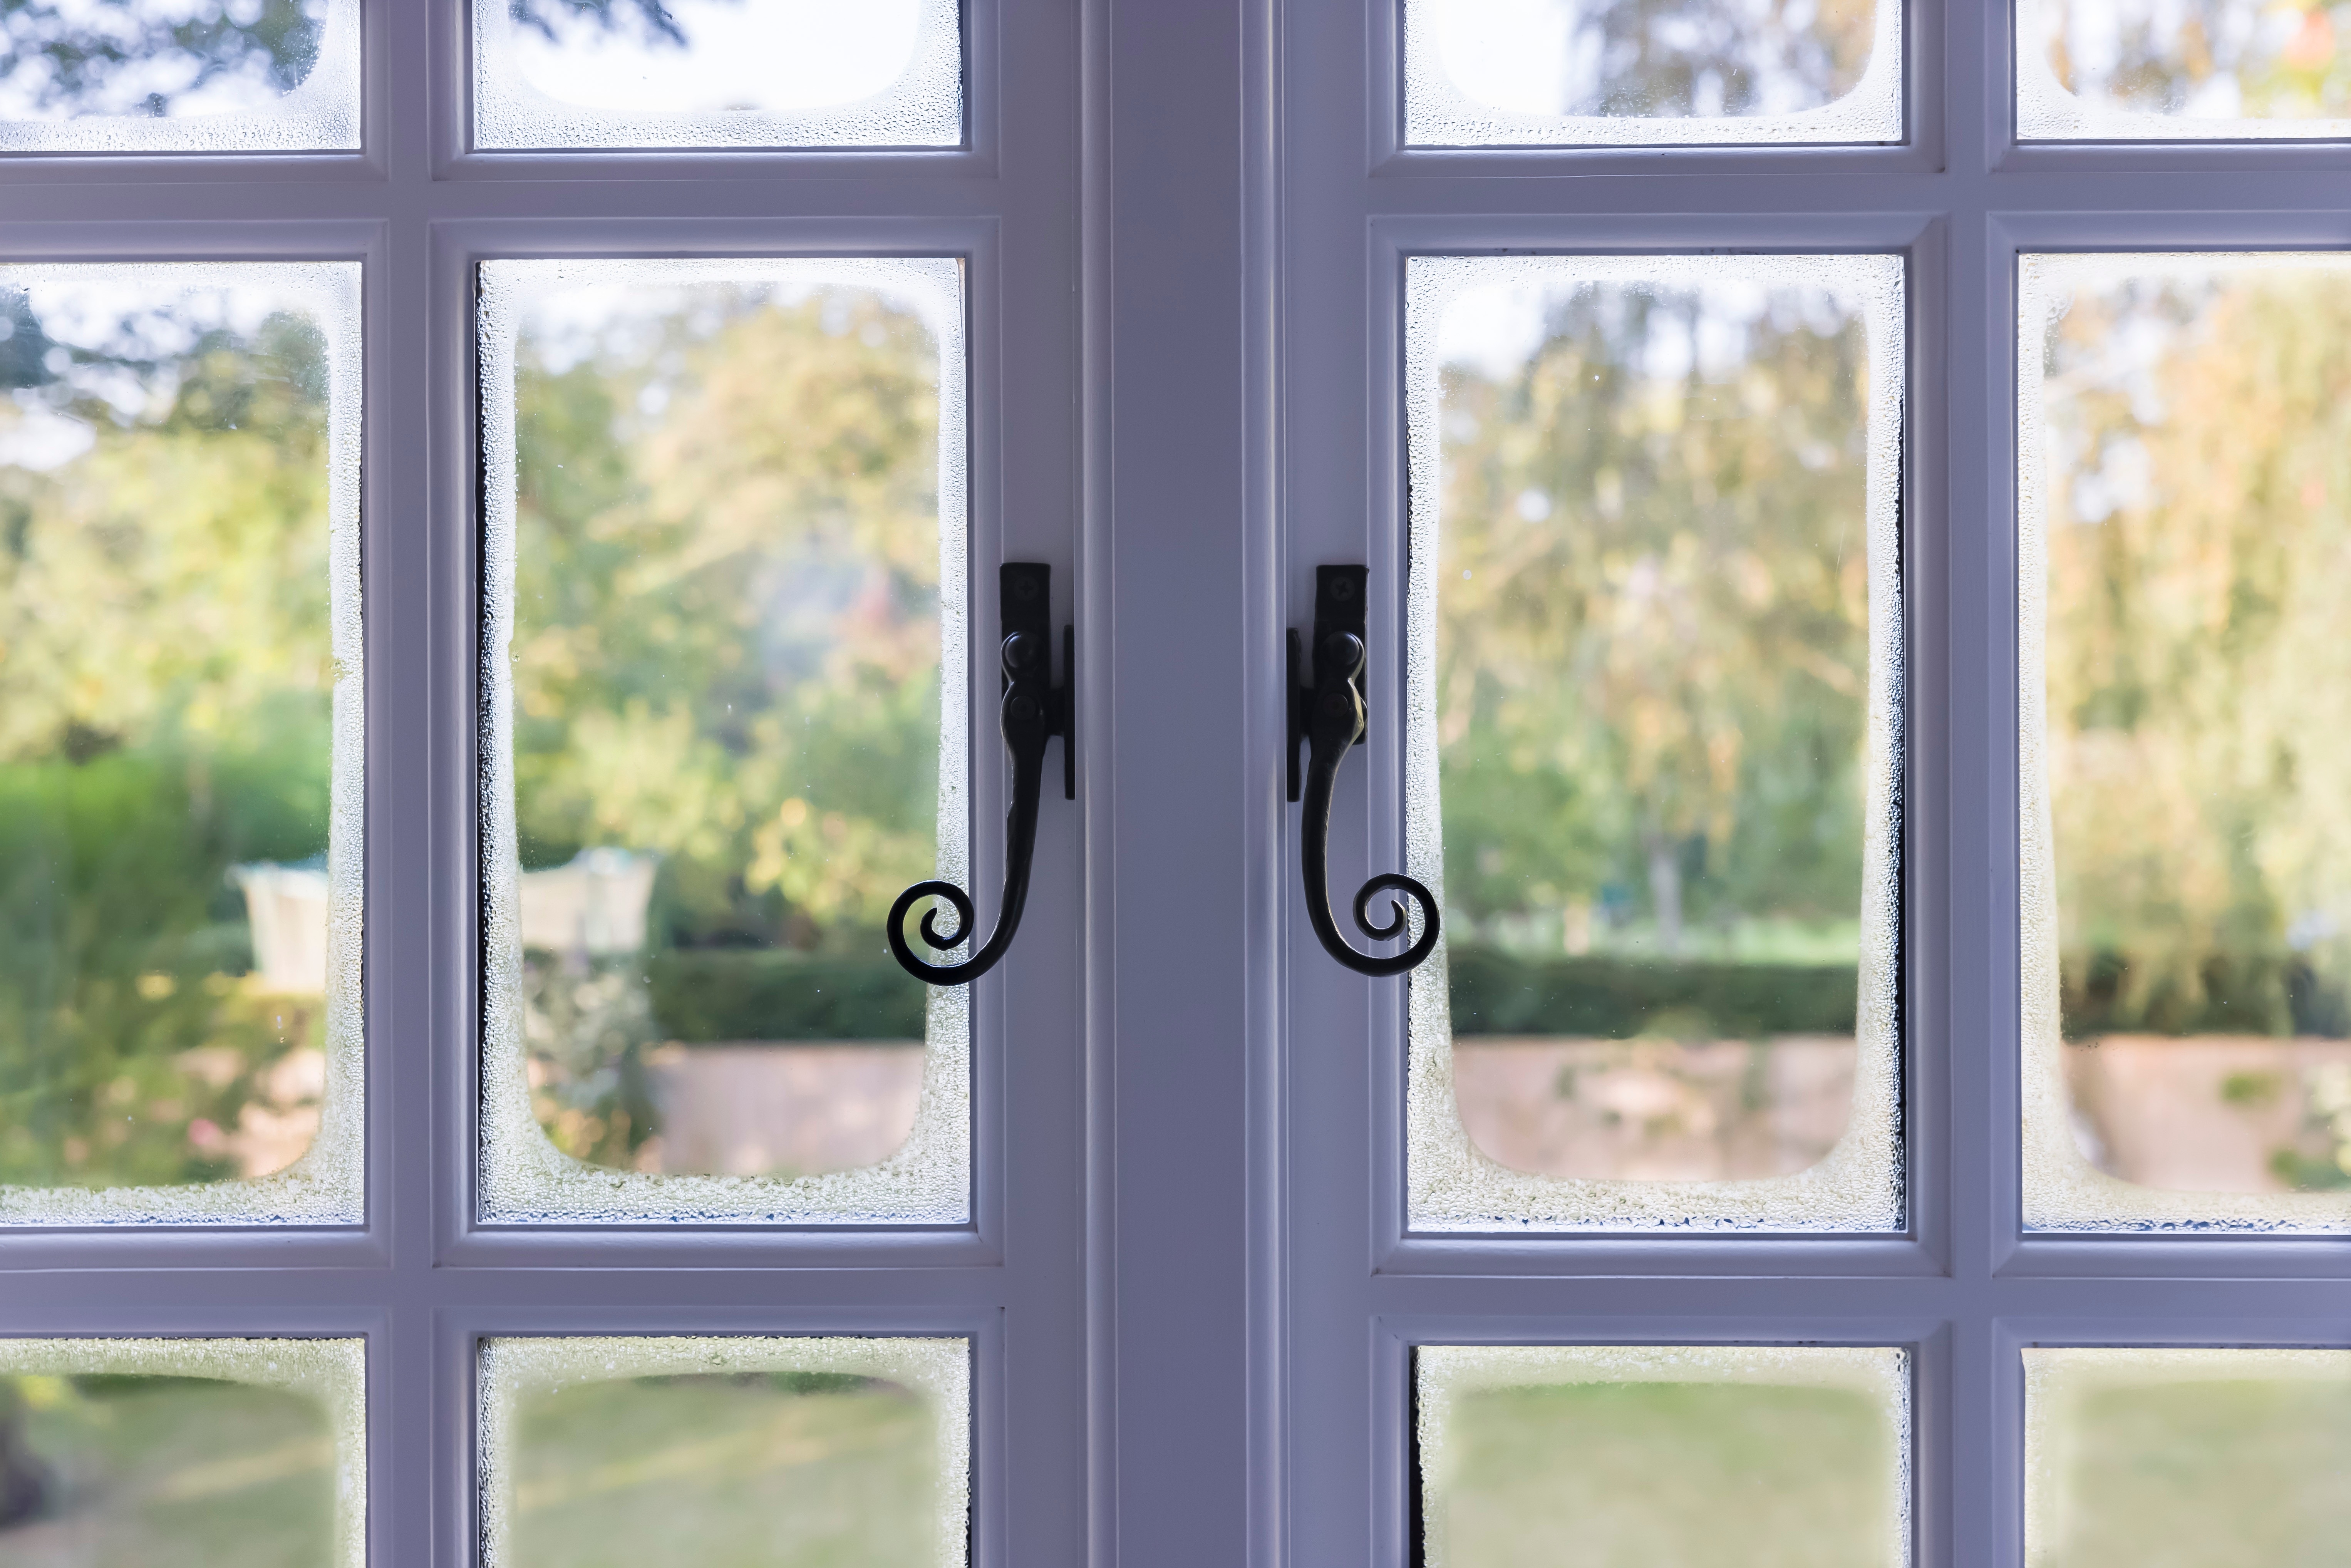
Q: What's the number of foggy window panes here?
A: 12